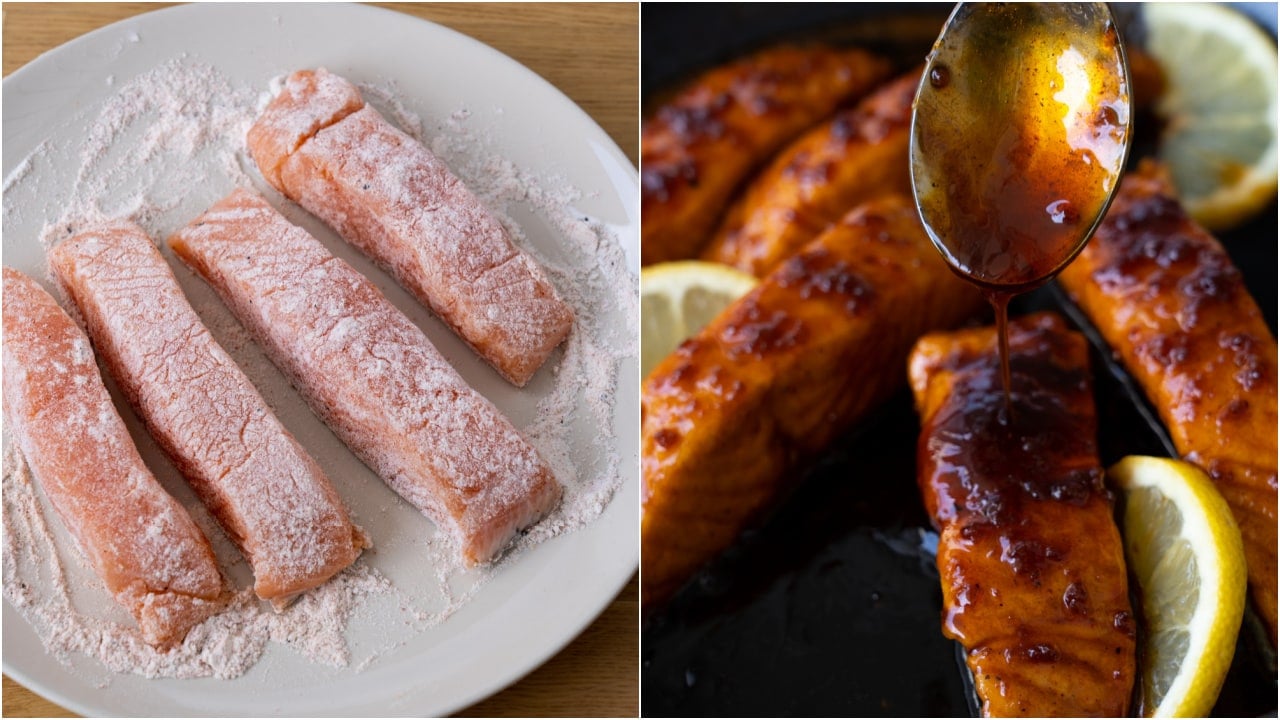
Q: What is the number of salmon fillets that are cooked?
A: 5